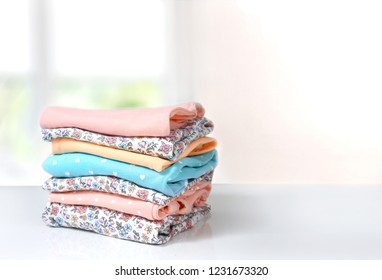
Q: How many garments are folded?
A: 7